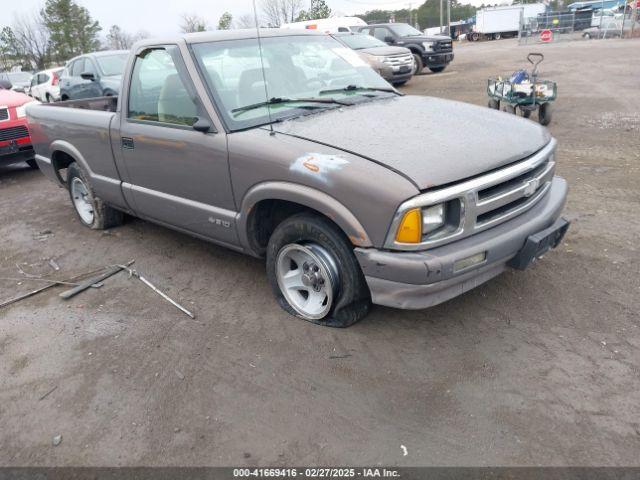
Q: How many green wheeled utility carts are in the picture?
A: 1